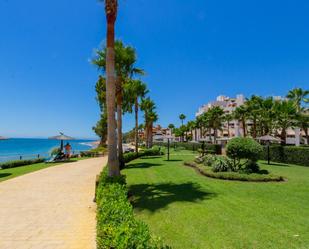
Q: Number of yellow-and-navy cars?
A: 0